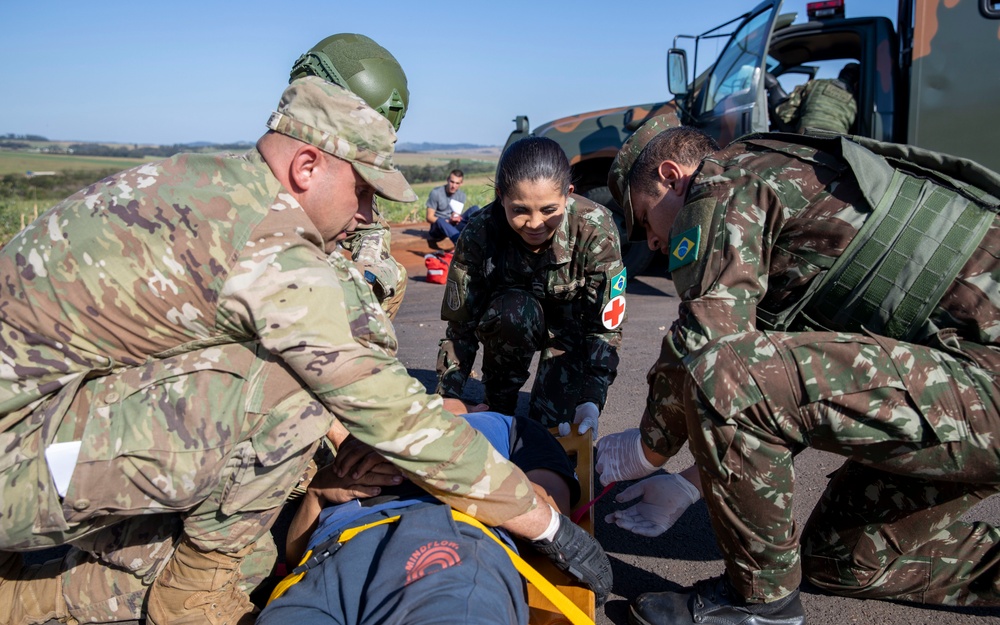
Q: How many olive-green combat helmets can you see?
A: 1